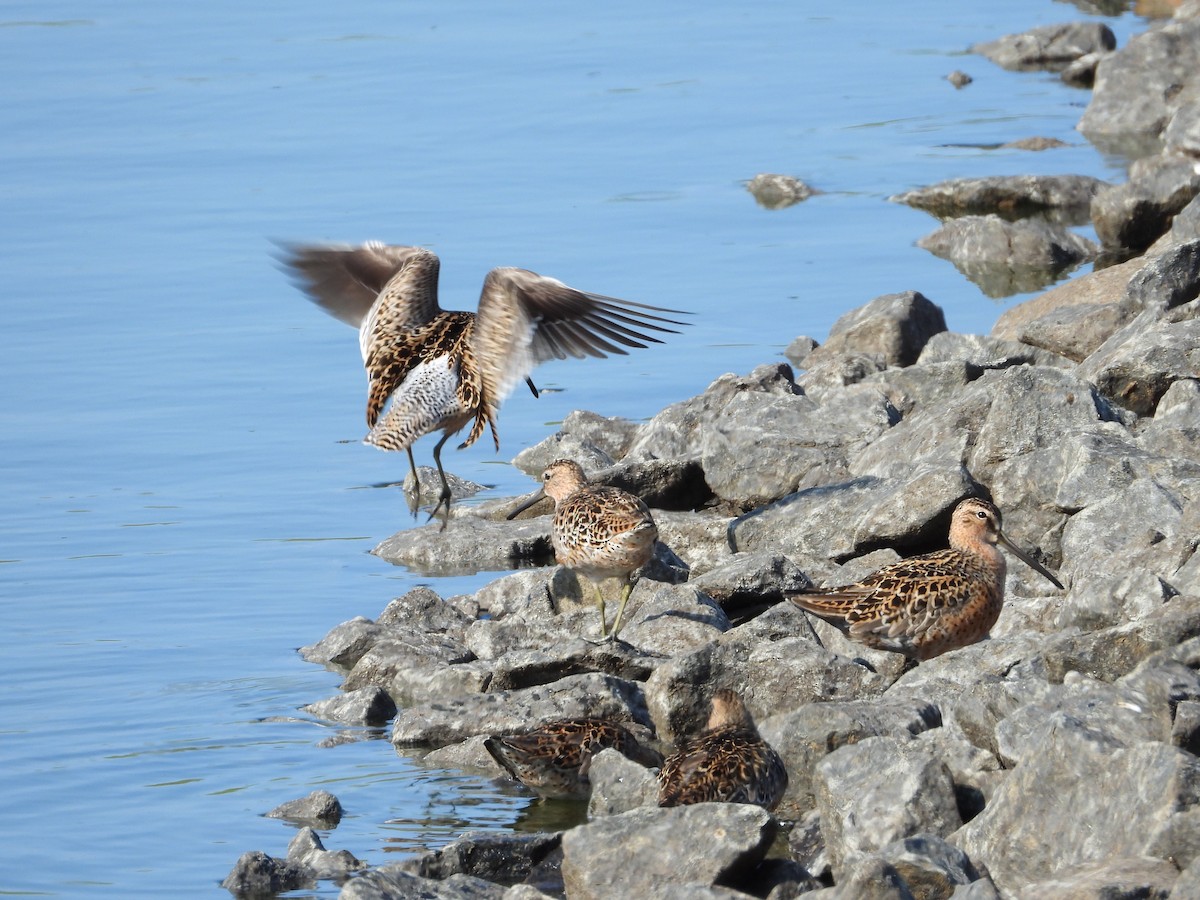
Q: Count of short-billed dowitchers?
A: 5